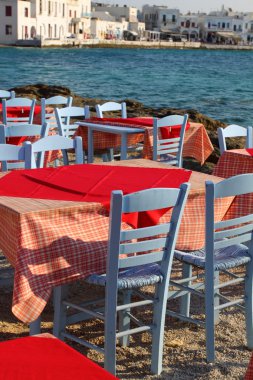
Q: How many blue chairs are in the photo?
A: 12